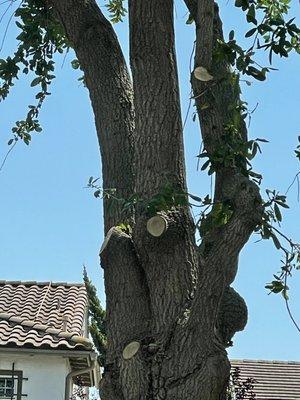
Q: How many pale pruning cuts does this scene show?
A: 4